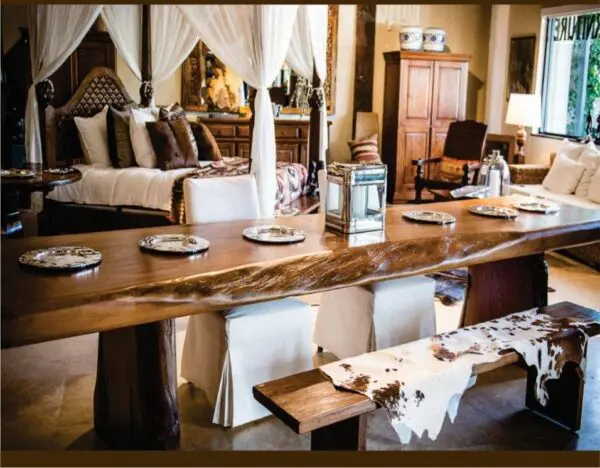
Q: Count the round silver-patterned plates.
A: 6